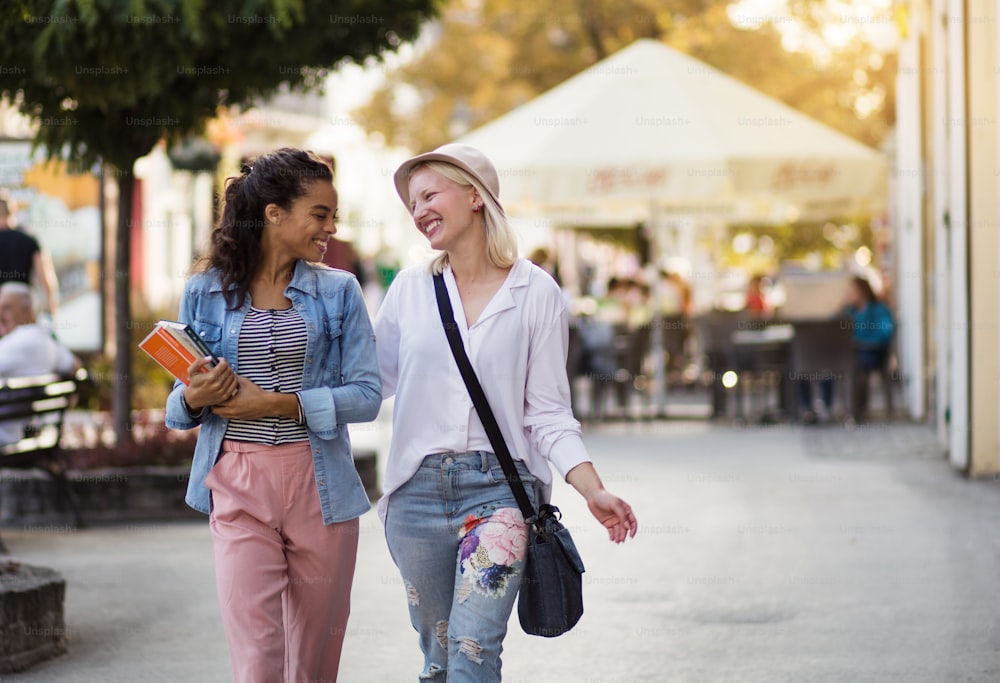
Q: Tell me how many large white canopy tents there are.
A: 1